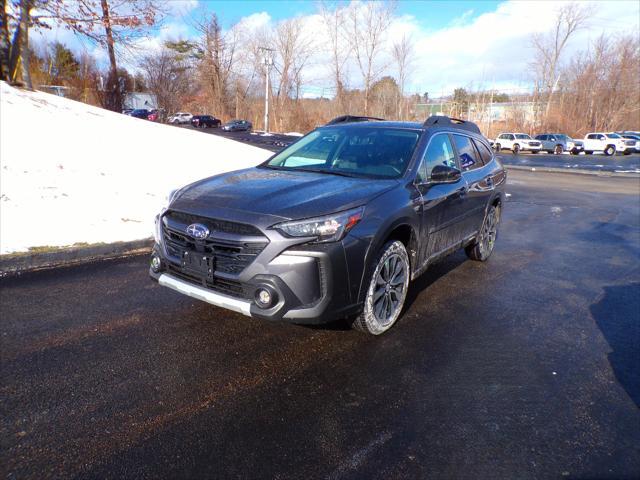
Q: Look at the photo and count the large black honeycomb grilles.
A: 1